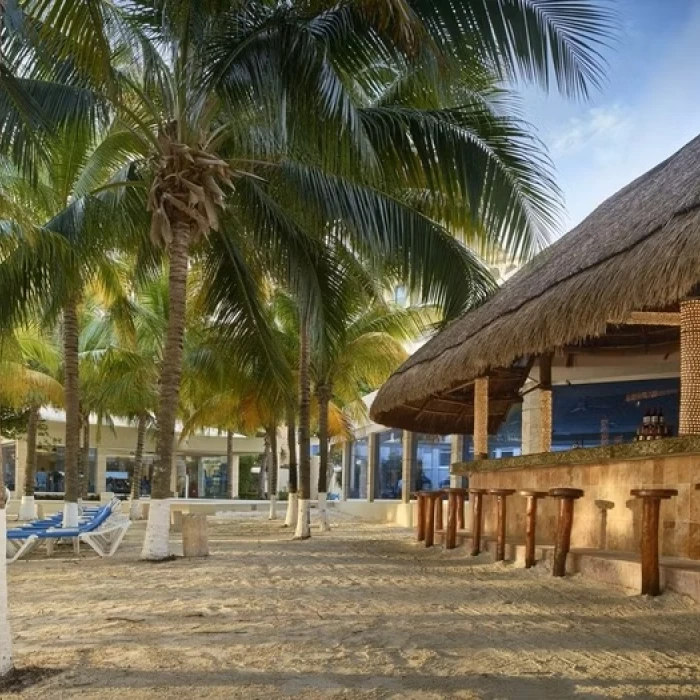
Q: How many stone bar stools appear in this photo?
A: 0